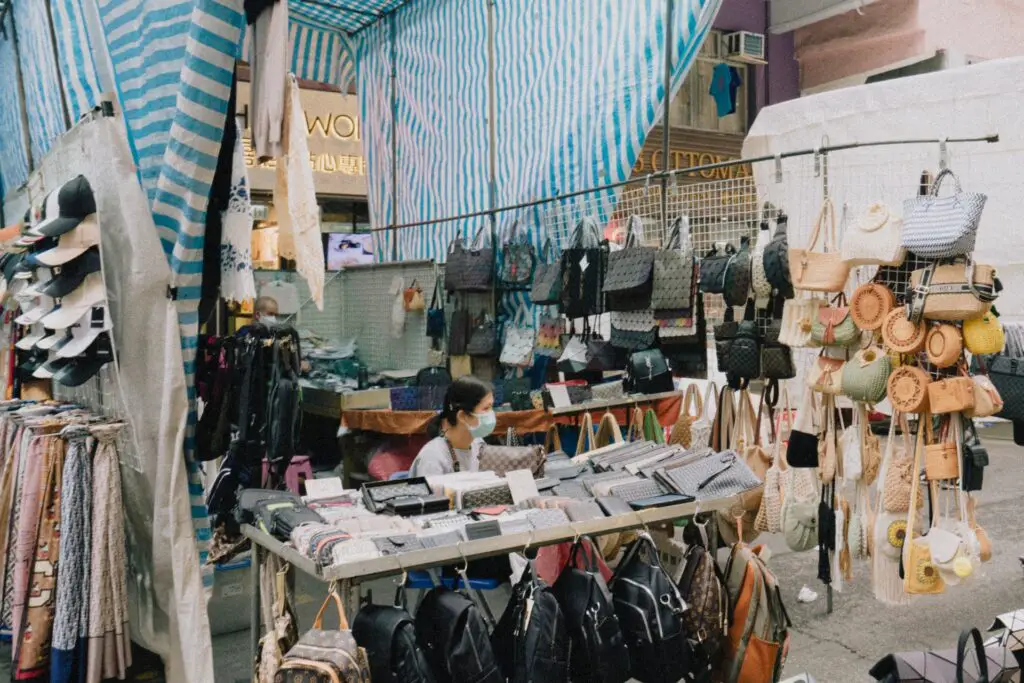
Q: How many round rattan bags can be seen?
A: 4